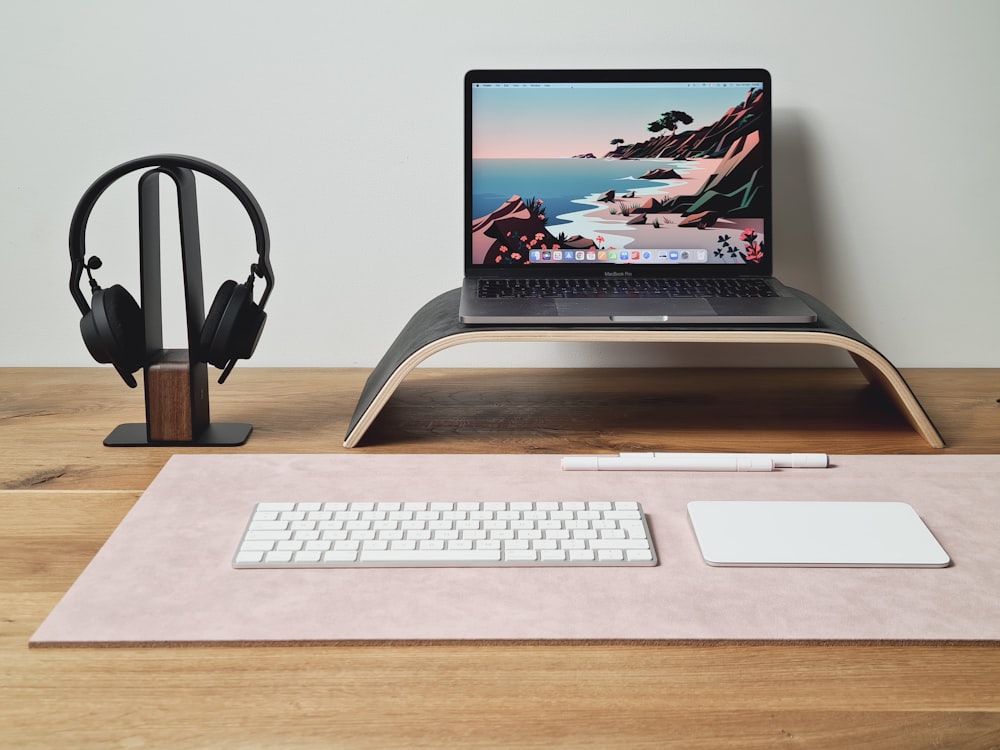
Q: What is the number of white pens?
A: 2